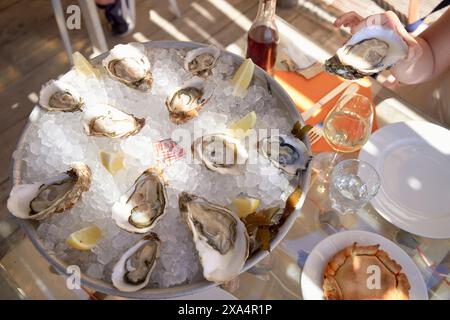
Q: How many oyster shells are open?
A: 12